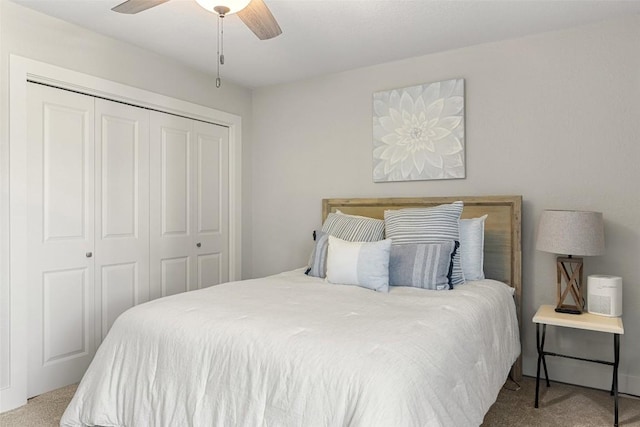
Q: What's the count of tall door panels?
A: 4